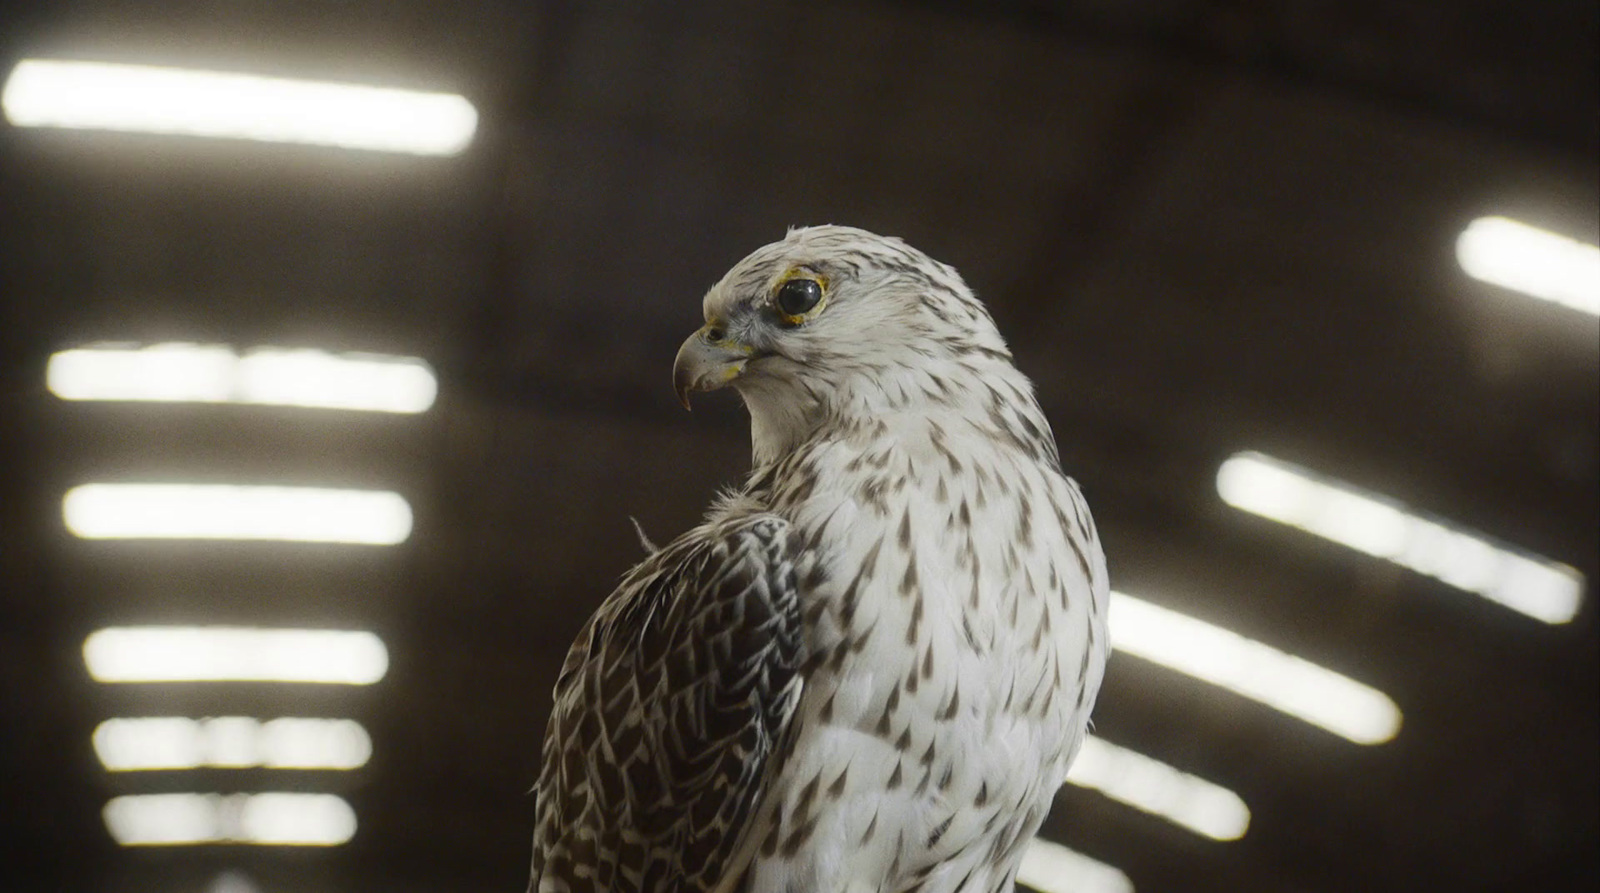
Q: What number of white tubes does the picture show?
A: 11